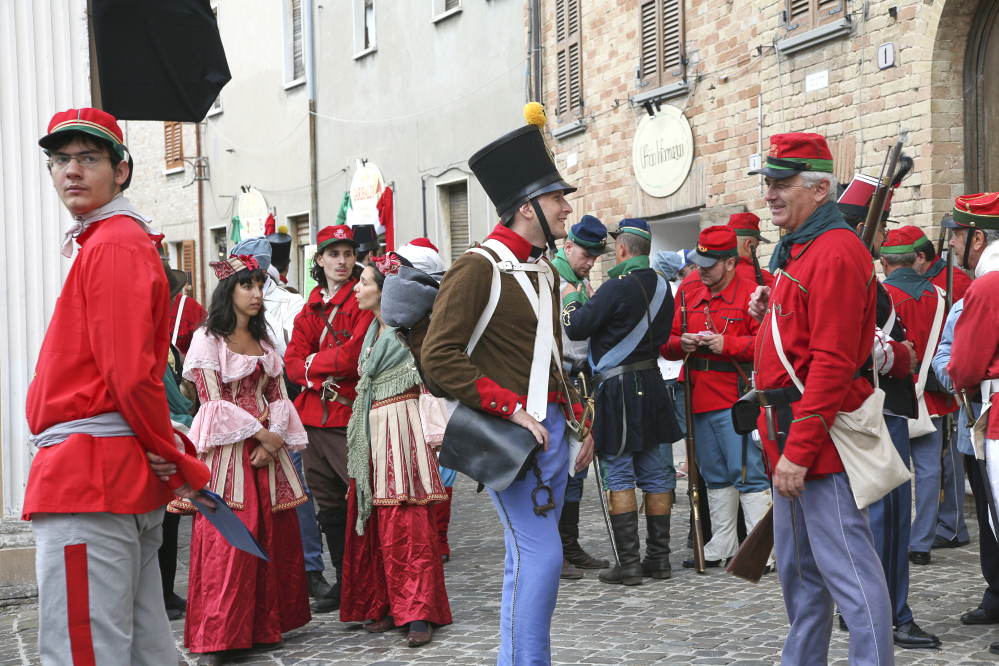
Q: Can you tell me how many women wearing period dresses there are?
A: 2